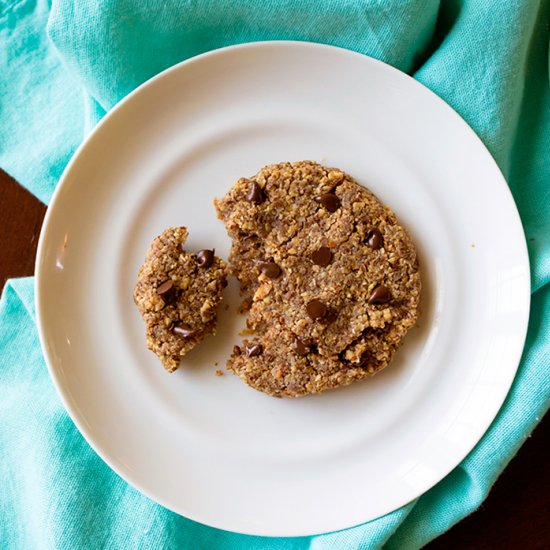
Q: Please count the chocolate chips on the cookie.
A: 12